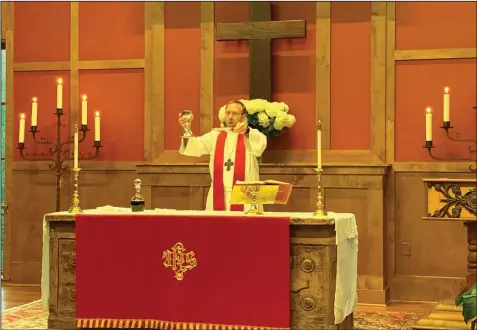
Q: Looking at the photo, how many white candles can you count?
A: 9